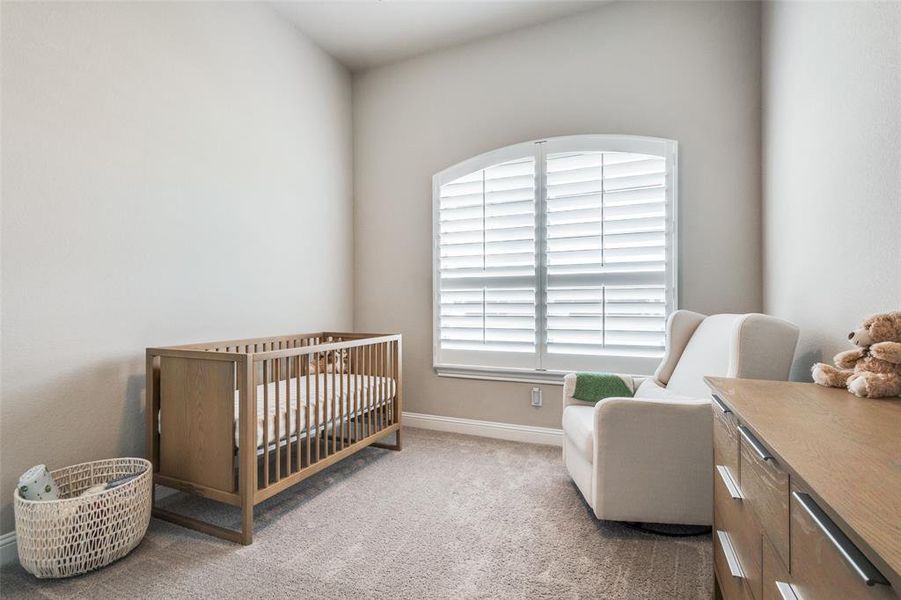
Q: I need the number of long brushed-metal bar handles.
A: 6